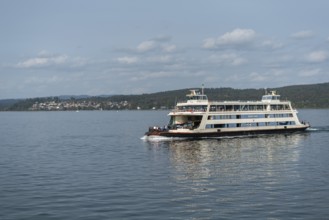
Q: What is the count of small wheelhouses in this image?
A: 2